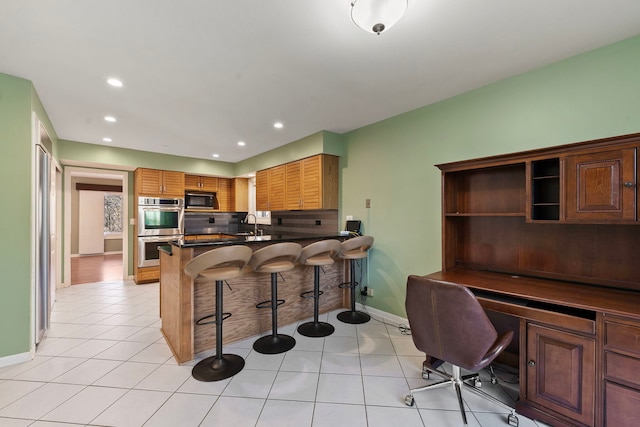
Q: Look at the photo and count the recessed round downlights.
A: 6